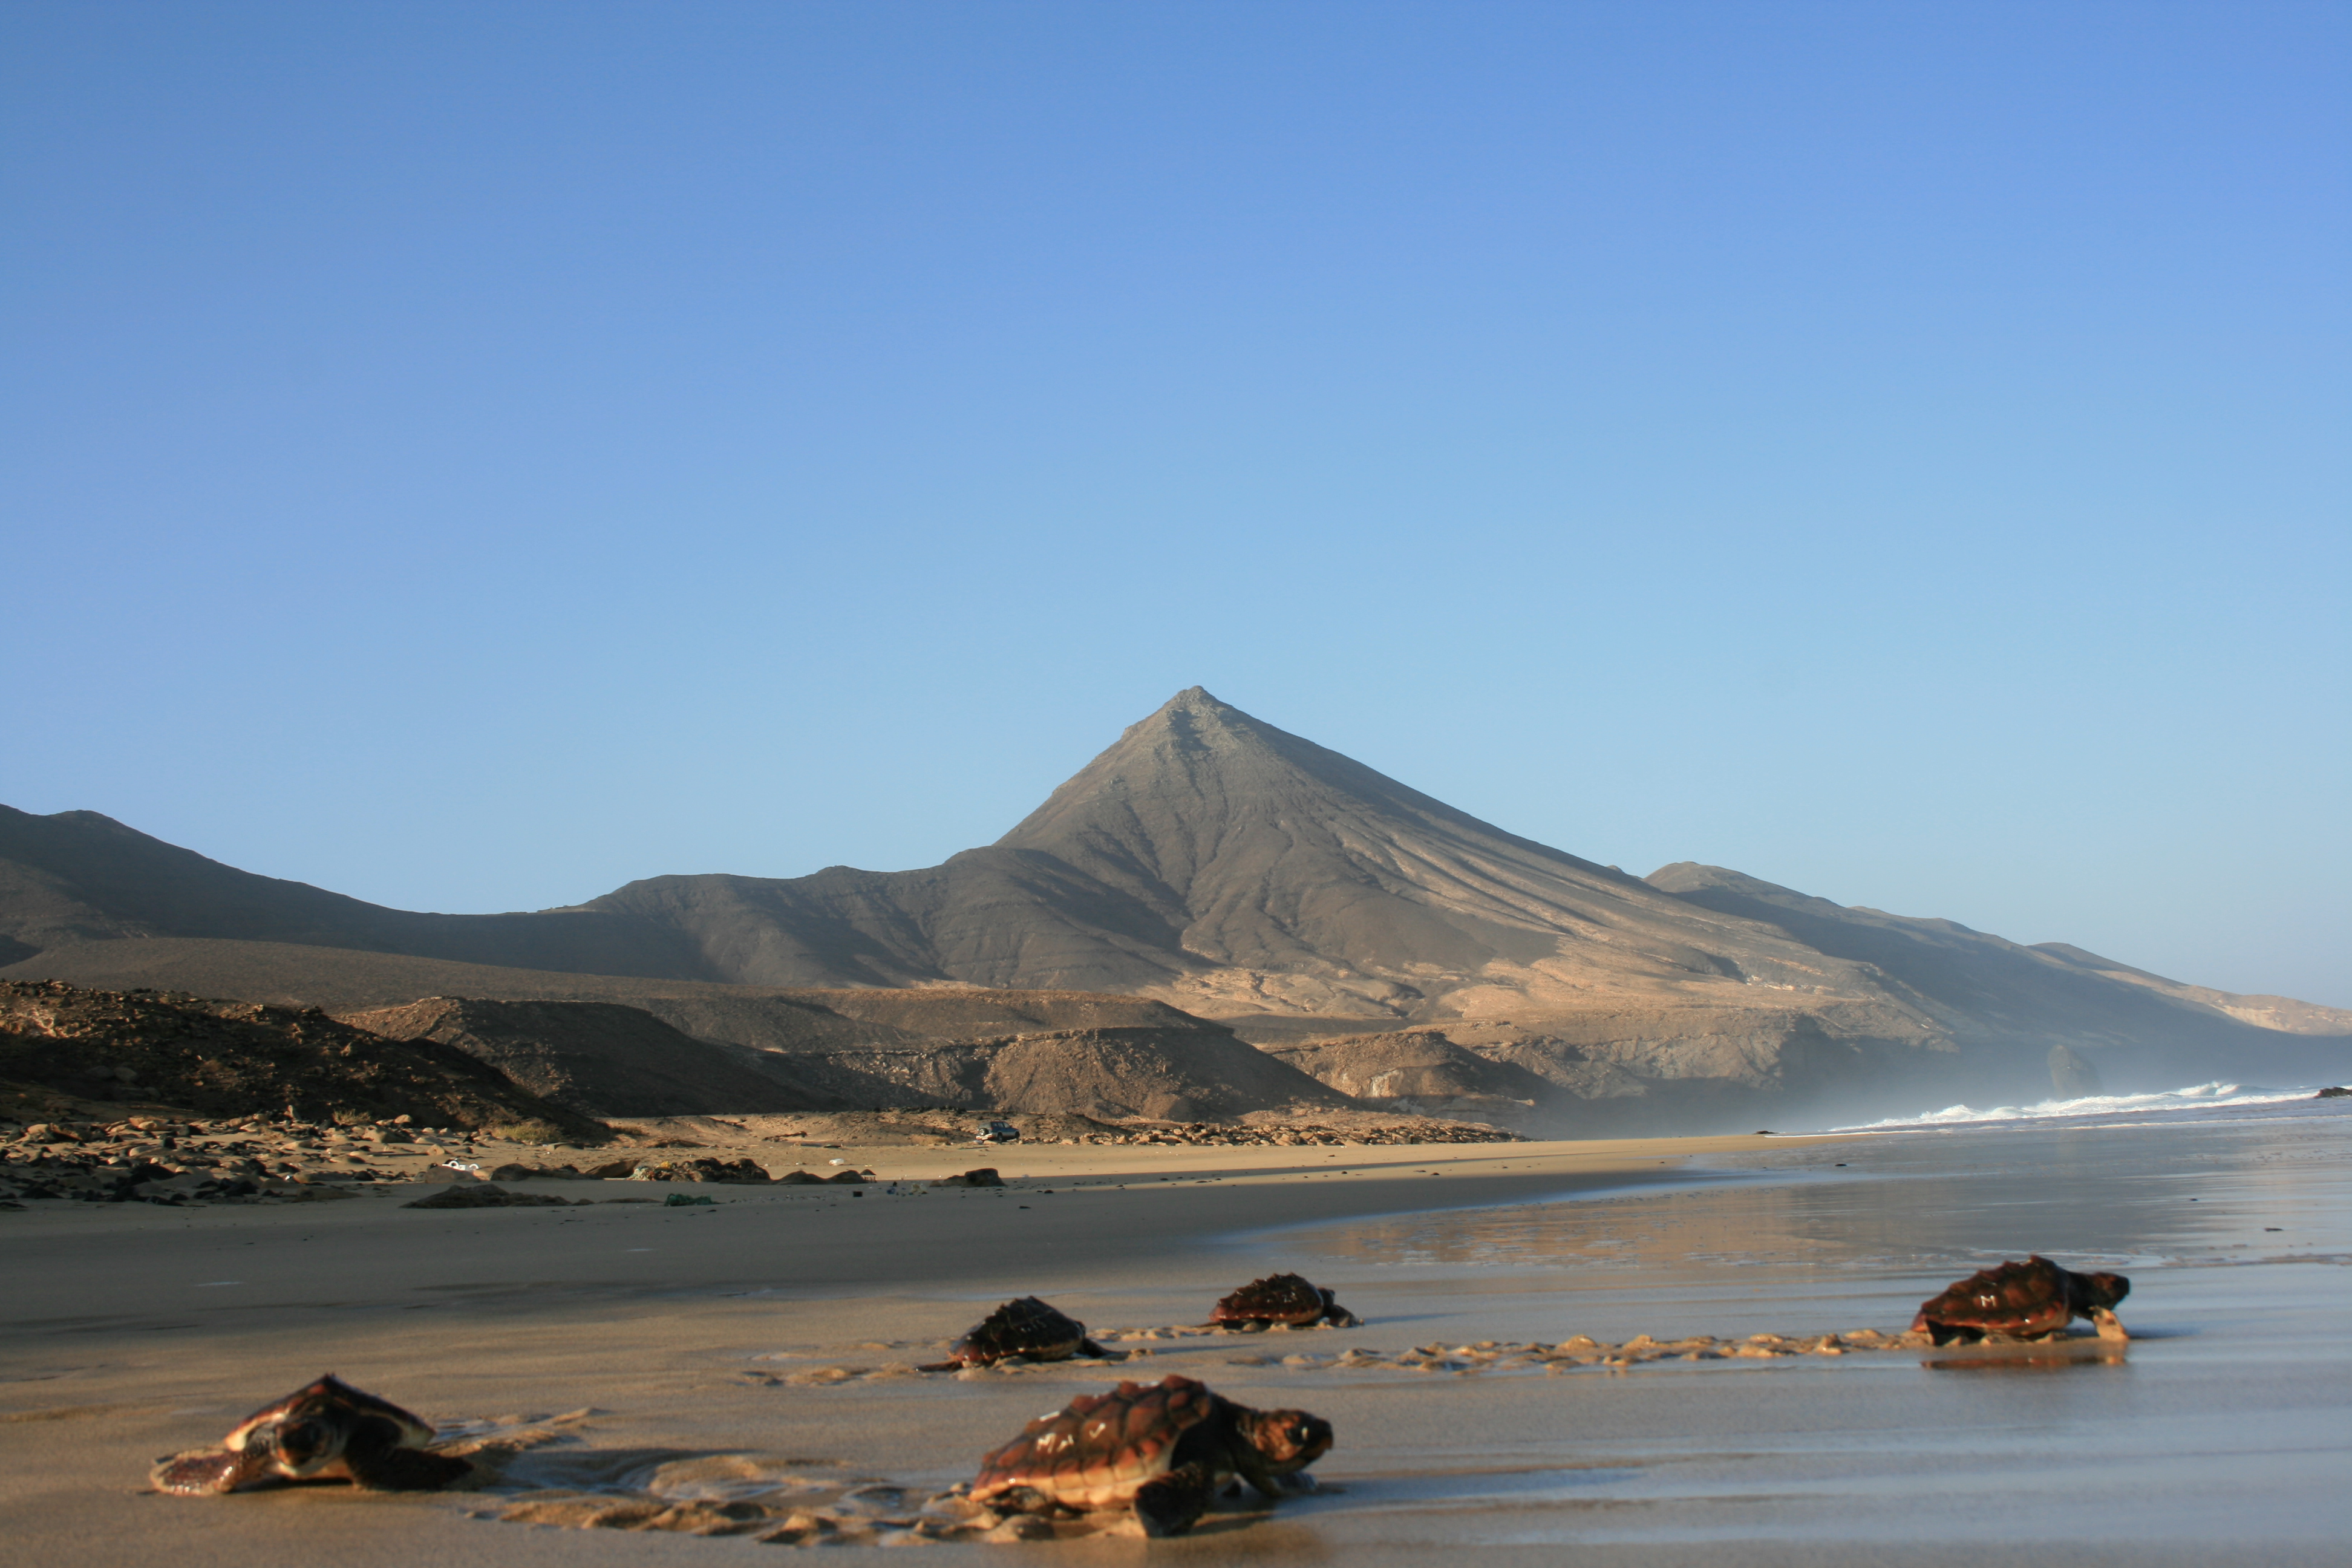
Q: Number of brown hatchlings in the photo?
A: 5